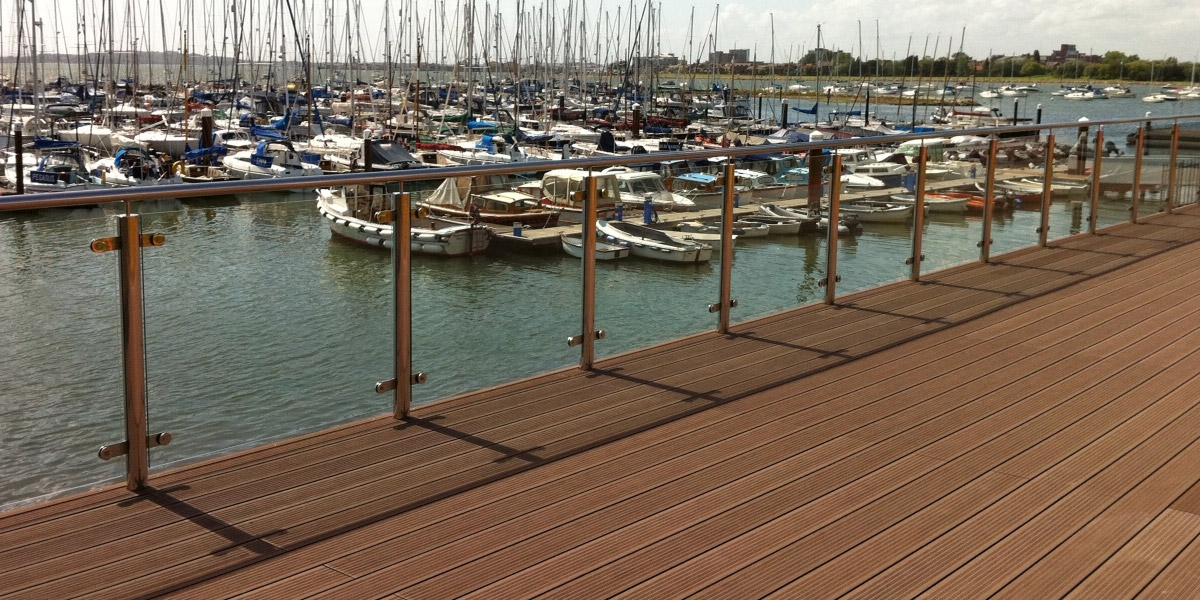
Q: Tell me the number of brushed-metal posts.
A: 11